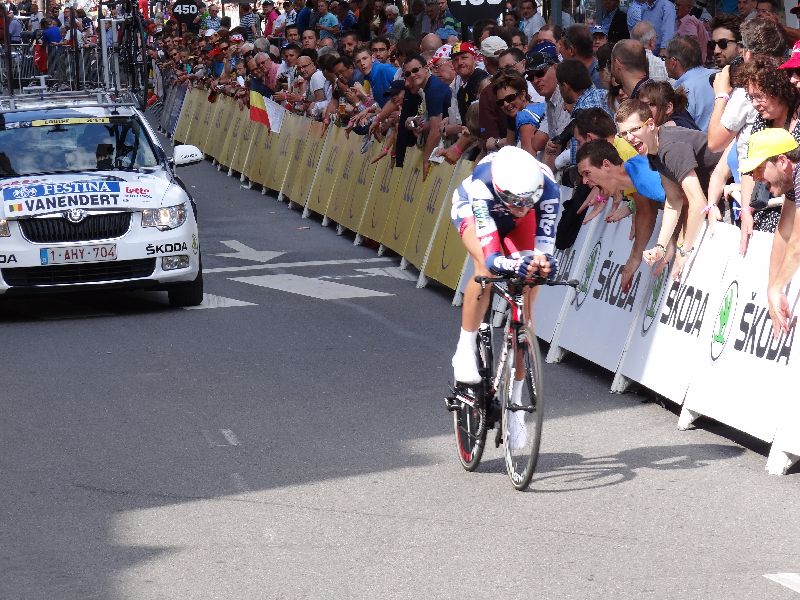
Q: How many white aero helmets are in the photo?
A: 1